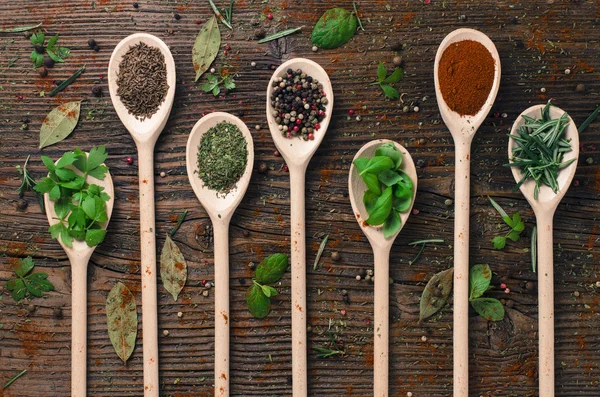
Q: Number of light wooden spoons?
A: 7